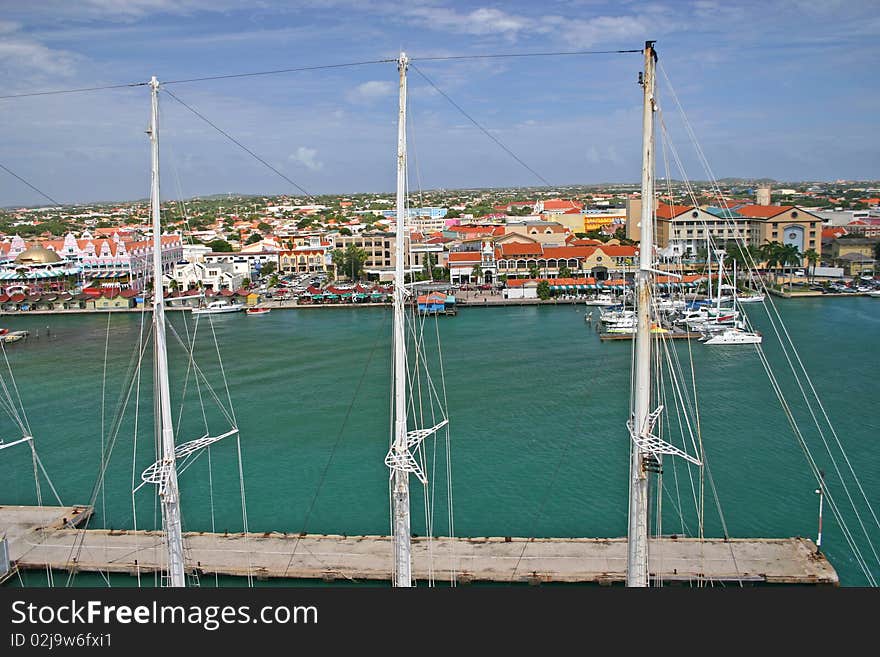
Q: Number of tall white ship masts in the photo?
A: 3